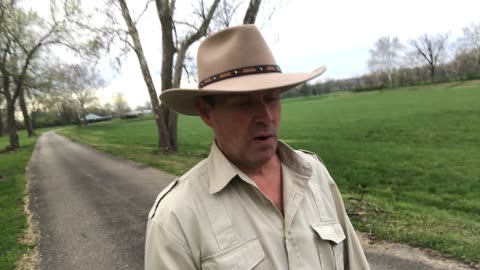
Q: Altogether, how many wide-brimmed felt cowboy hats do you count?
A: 1